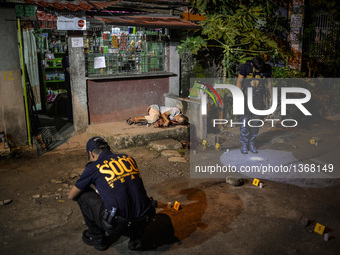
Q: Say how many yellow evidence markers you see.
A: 6